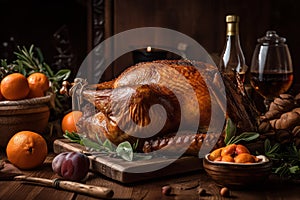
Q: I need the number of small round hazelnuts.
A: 3